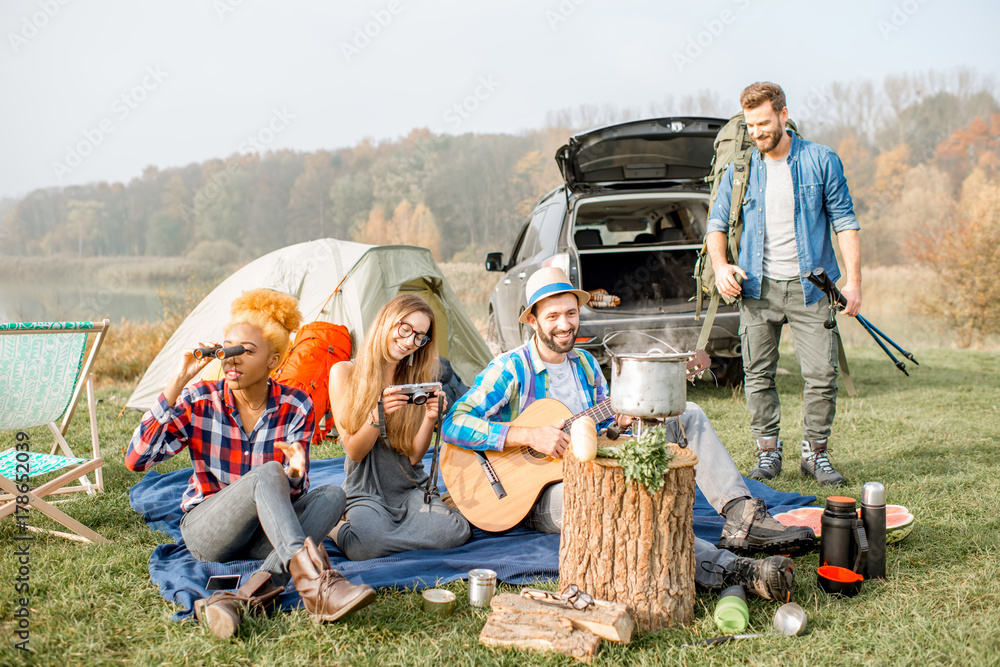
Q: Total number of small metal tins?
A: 2